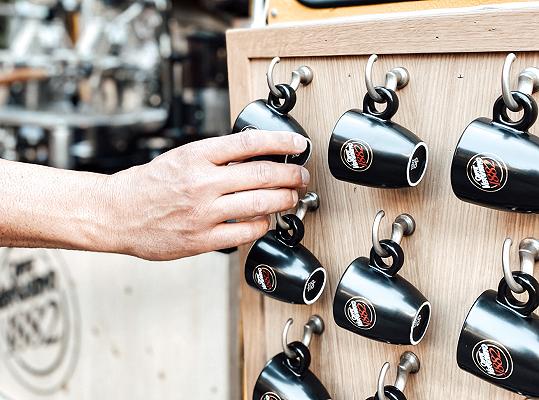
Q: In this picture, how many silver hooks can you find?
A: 8